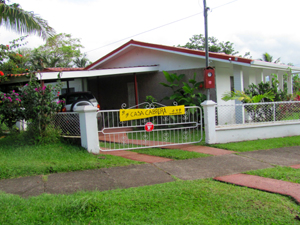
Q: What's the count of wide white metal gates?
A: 1